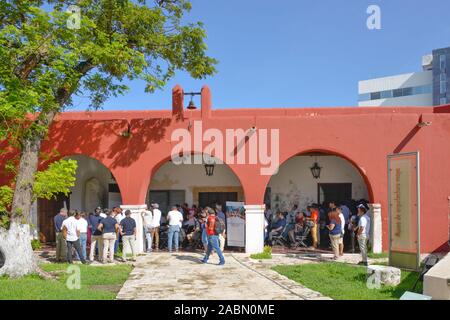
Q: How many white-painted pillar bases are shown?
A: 3